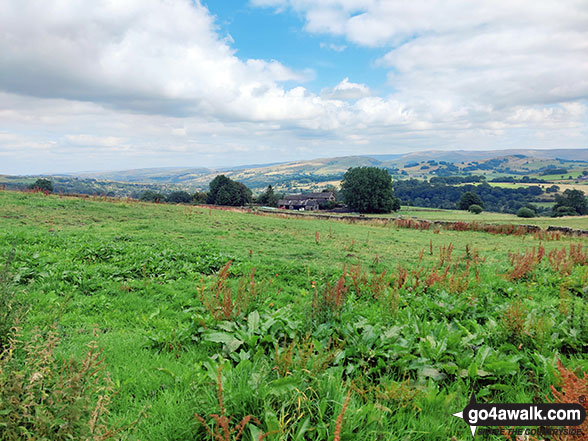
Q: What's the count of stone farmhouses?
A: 1